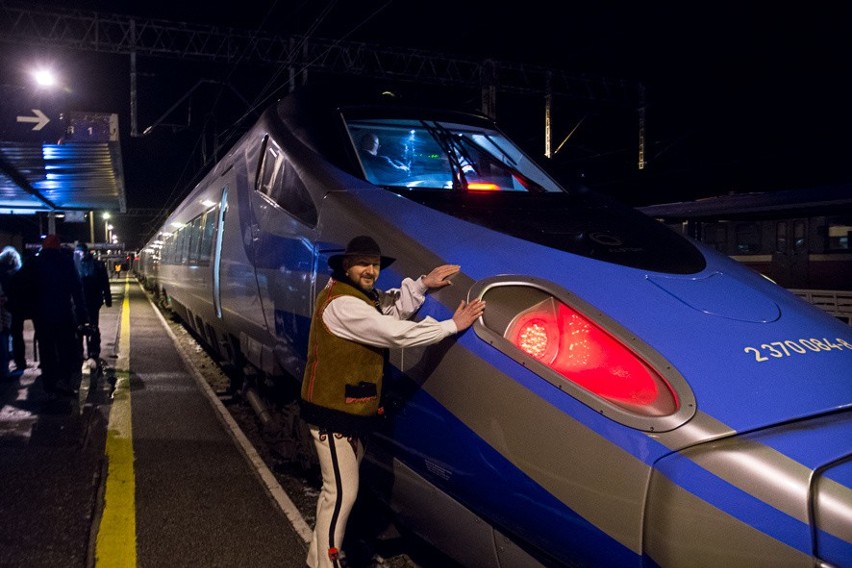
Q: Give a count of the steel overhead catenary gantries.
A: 1